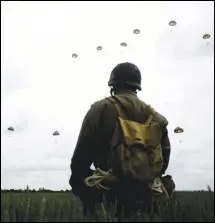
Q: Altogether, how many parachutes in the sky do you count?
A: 9